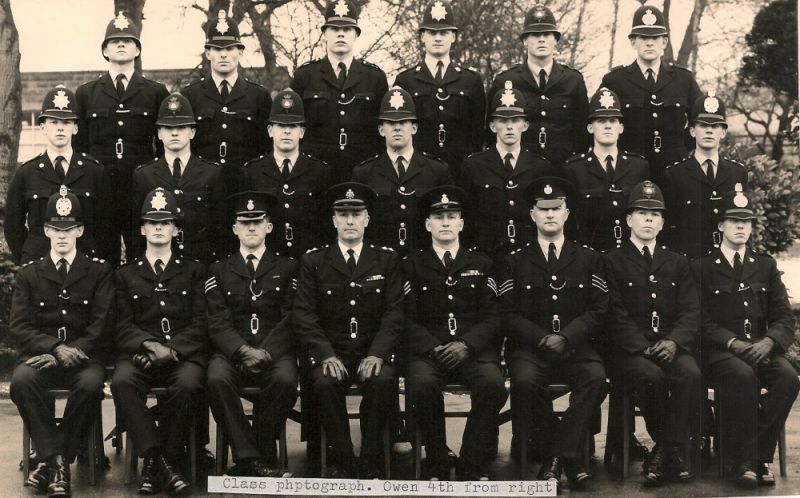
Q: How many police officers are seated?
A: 8